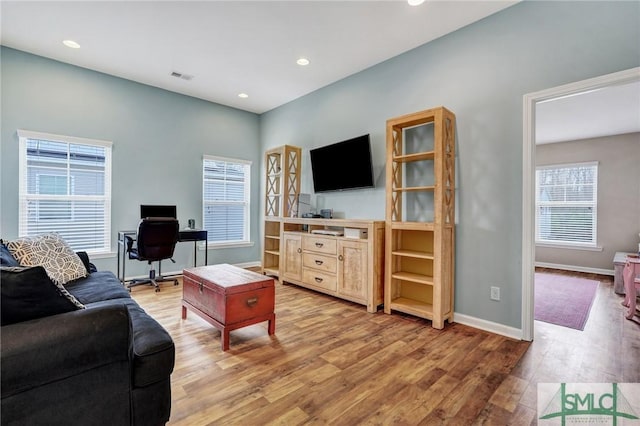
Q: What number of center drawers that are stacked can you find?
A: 3